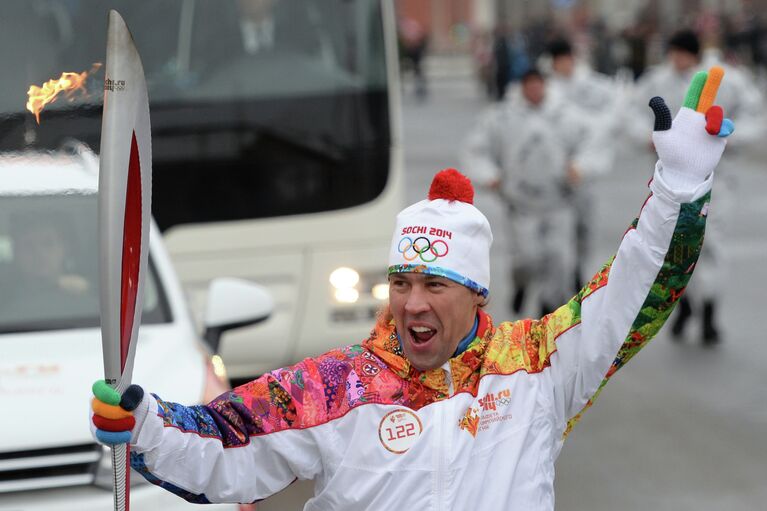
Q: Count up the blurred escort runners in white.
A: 3